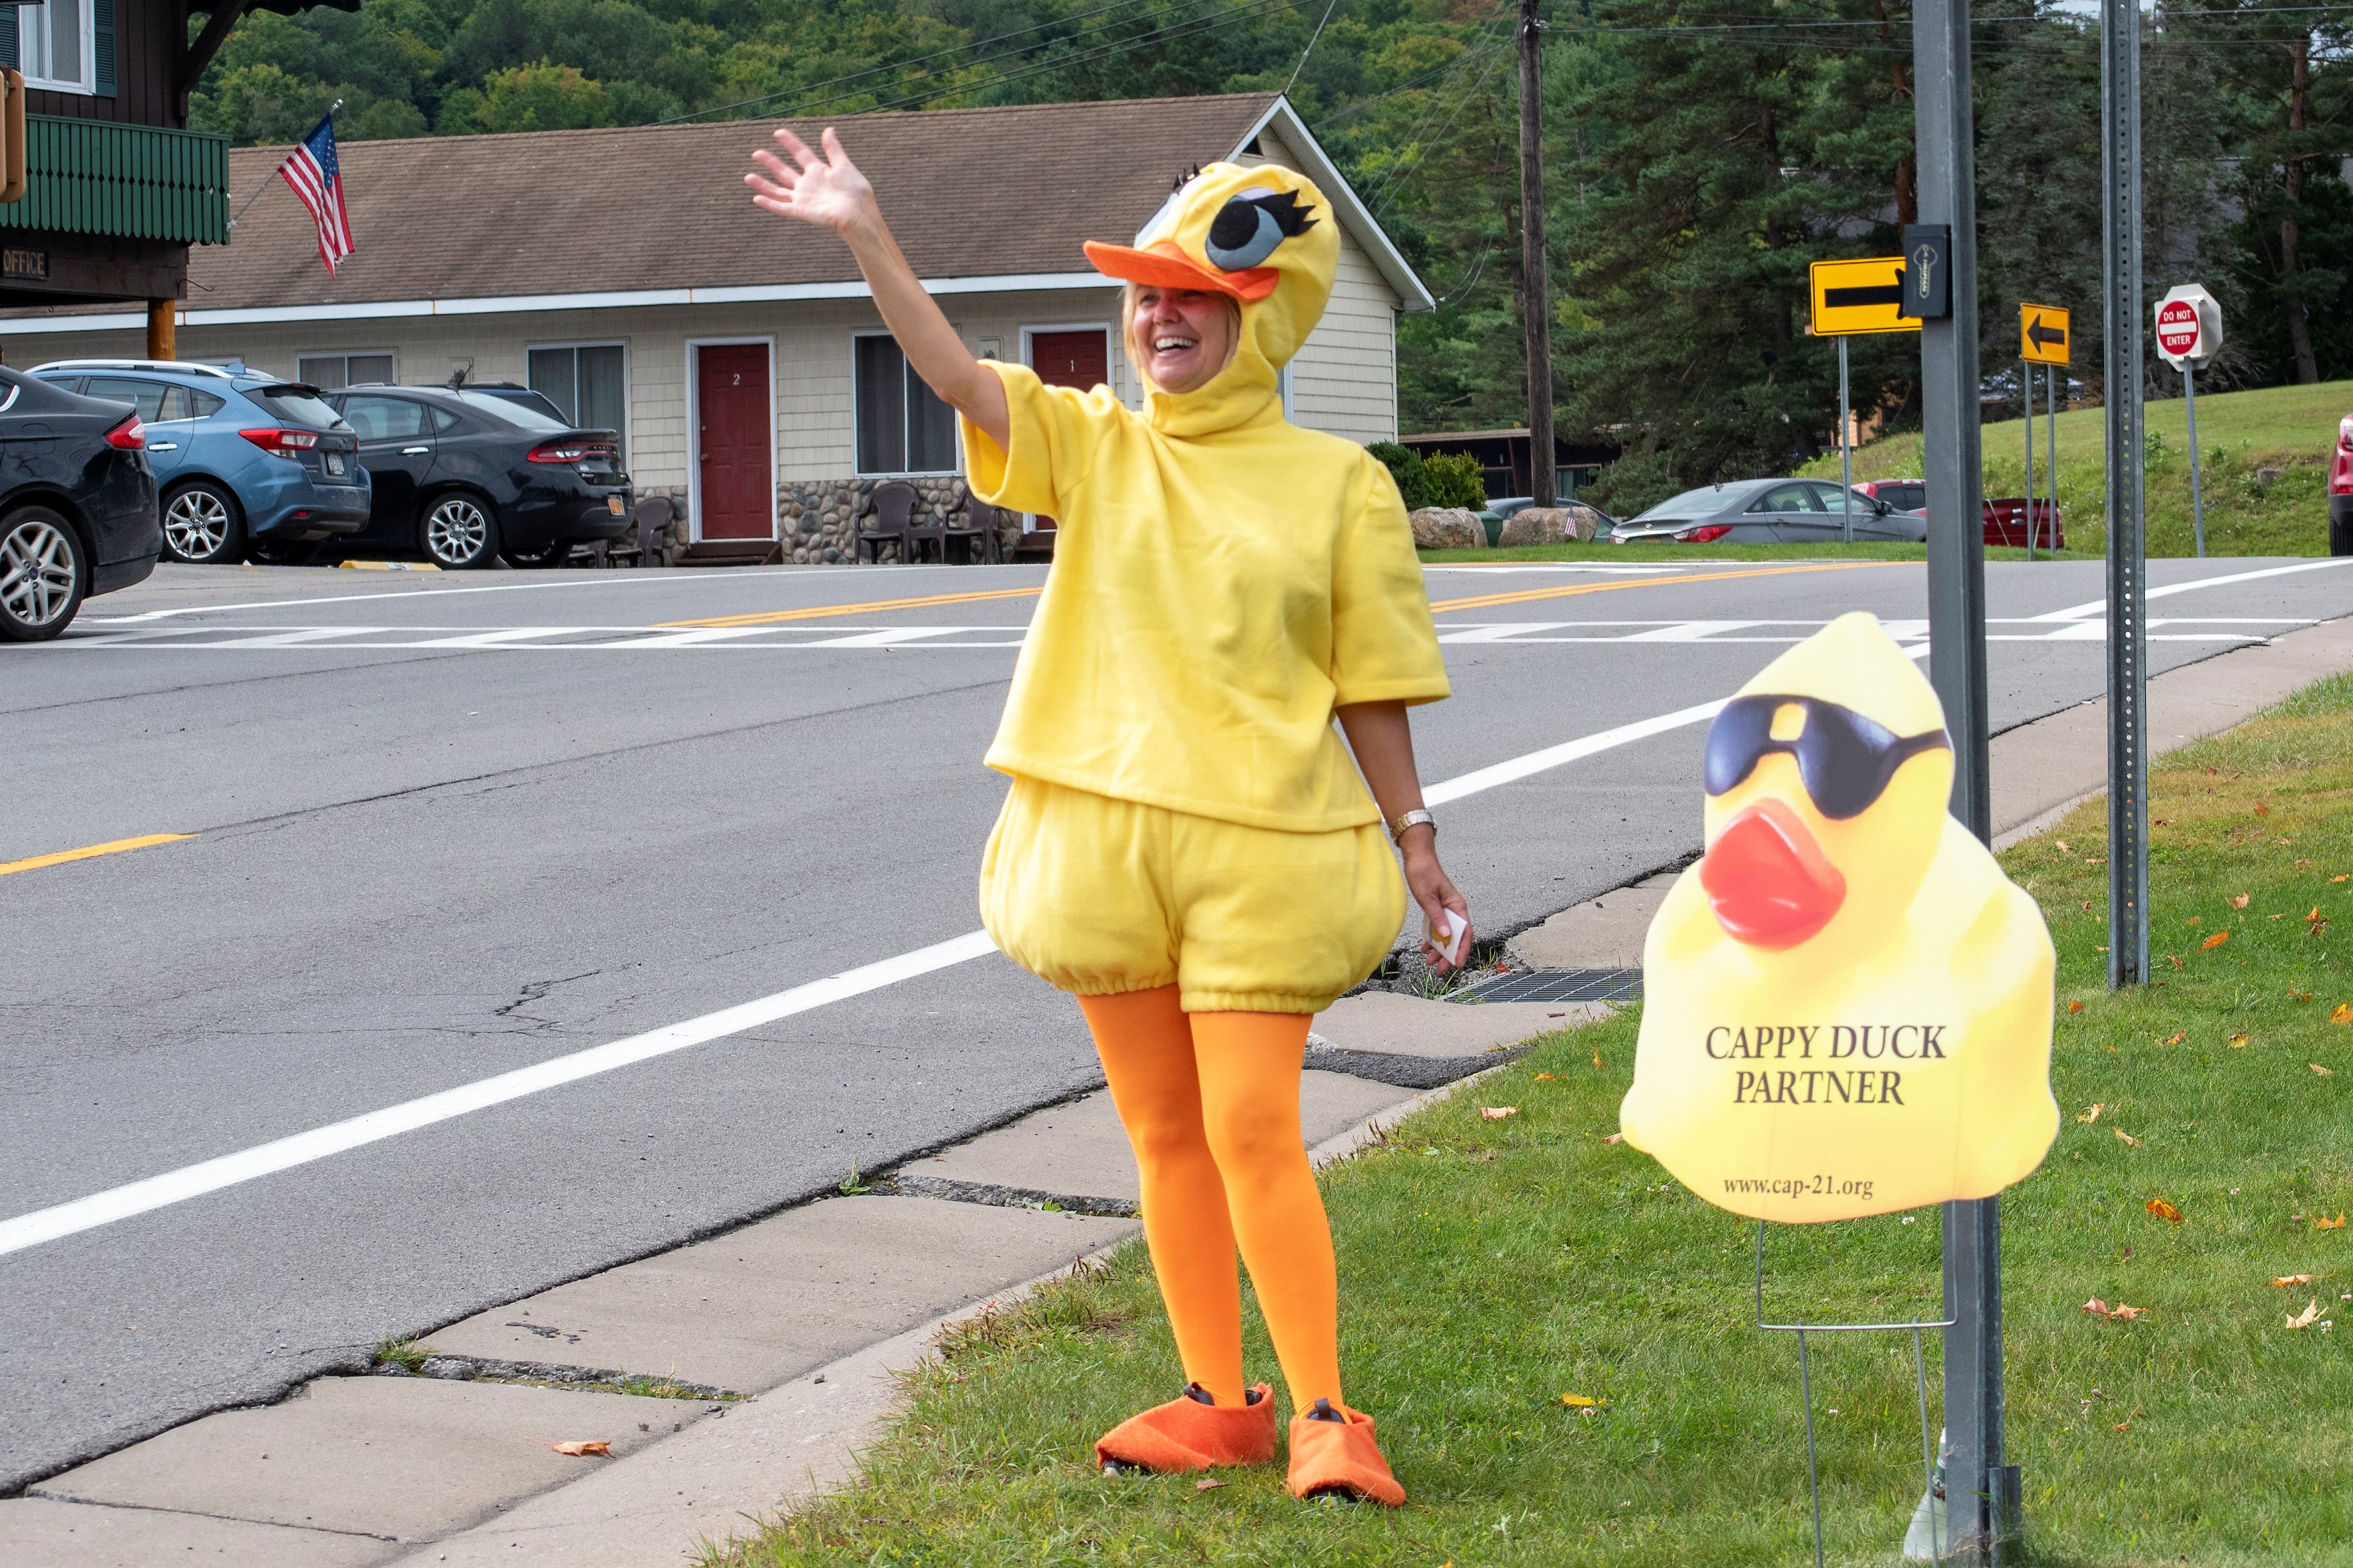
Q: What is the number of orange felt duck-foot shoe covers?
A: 2